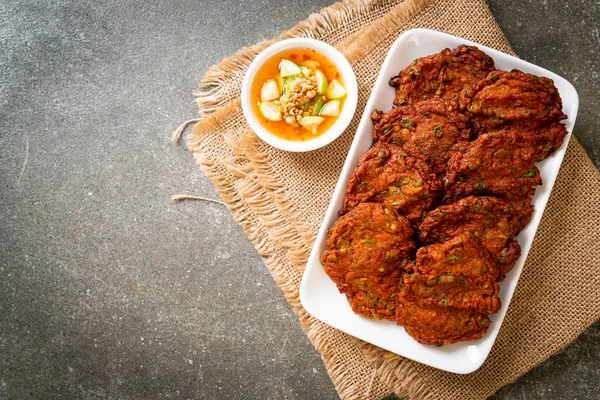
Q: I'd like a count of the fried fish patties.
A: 8